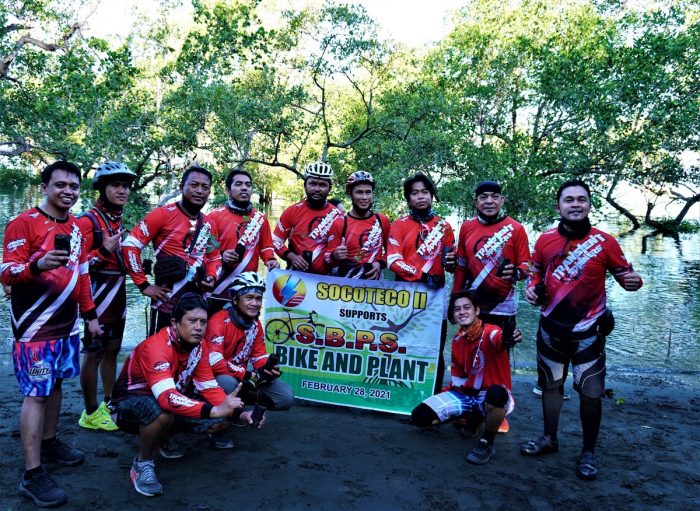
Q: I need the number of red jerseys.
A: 12